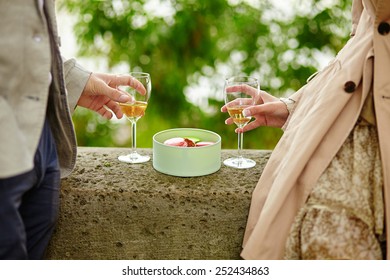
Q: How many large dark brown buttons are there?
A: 2